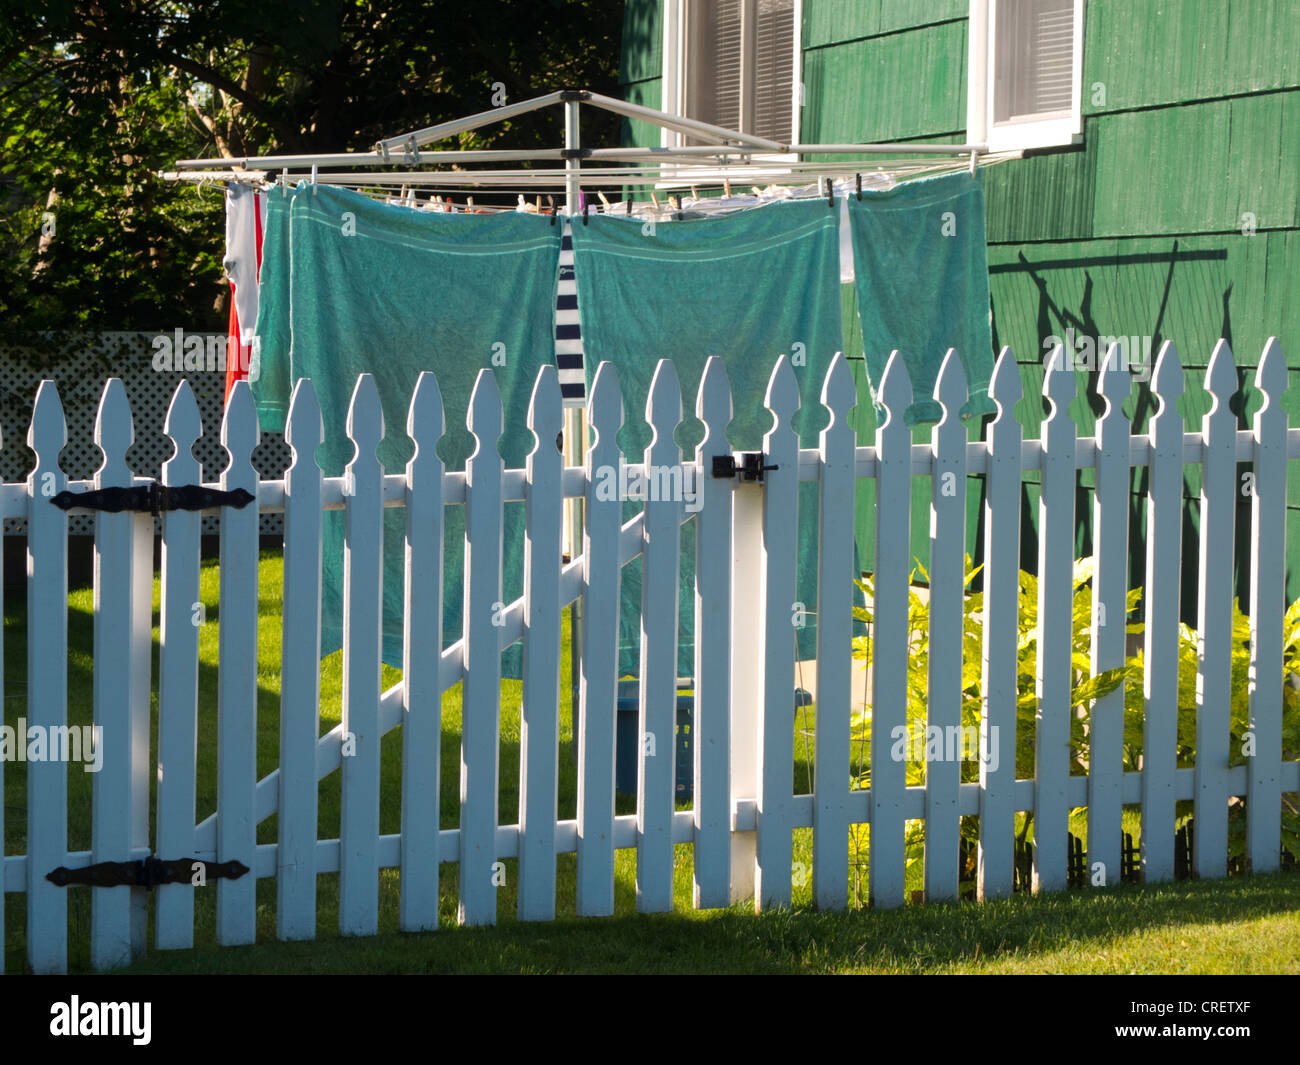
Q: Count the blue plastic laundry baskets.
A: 1